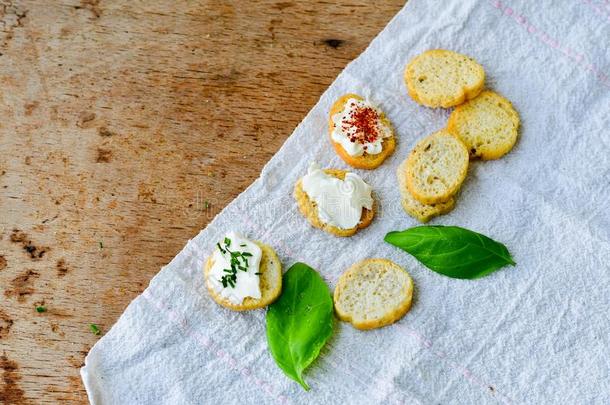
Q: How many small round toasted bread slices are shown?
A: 8